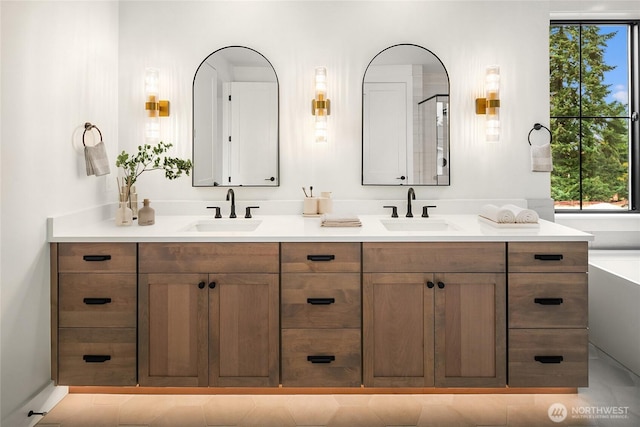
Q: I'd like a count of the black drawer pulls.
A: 9